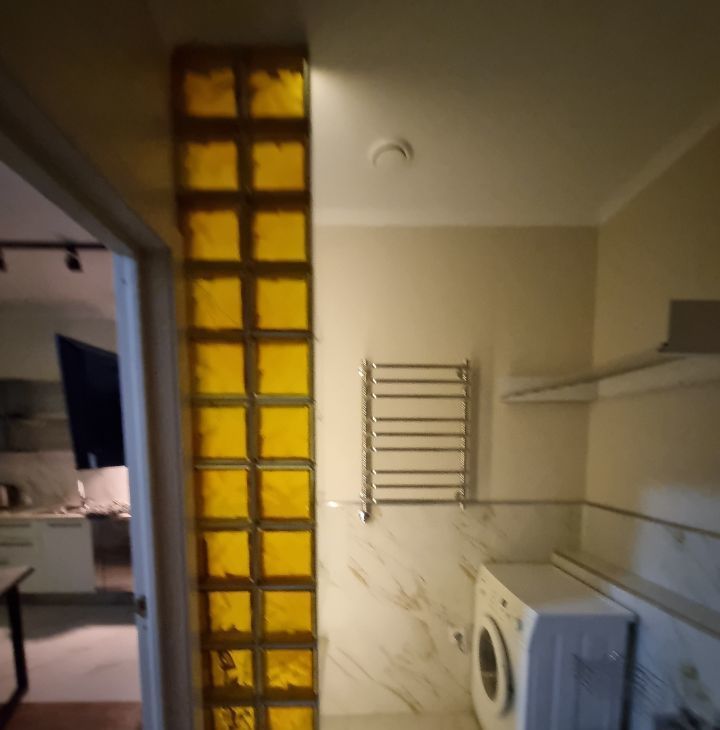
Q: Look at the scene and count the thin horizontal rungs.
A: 9